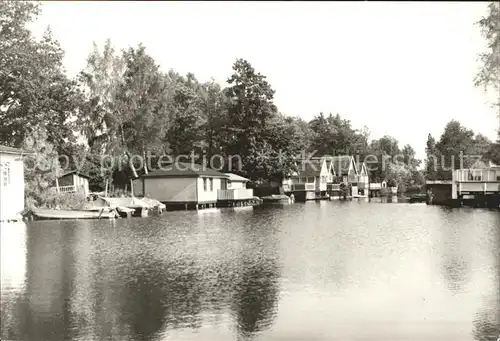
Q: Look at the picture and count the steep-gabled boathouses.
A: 4